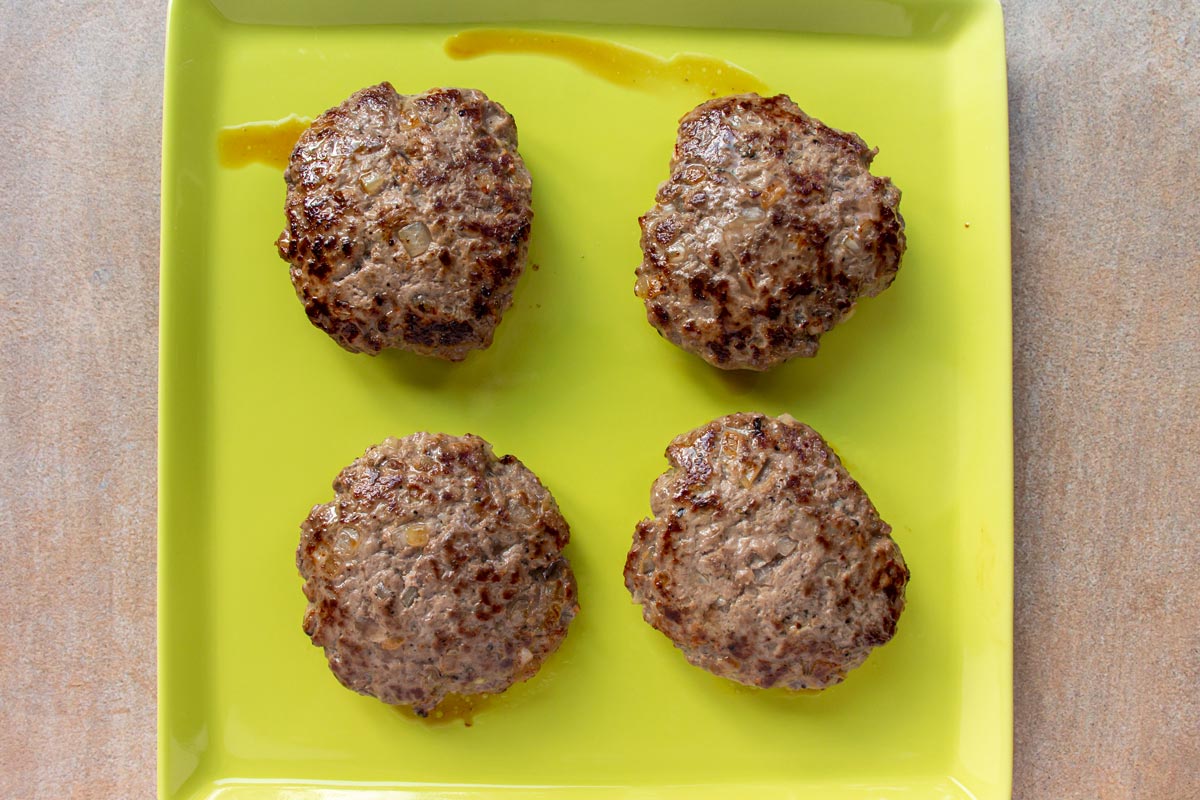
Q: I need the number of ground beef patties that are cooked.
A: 4